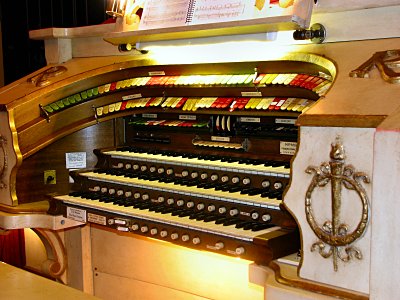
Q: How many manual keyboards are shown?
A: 3